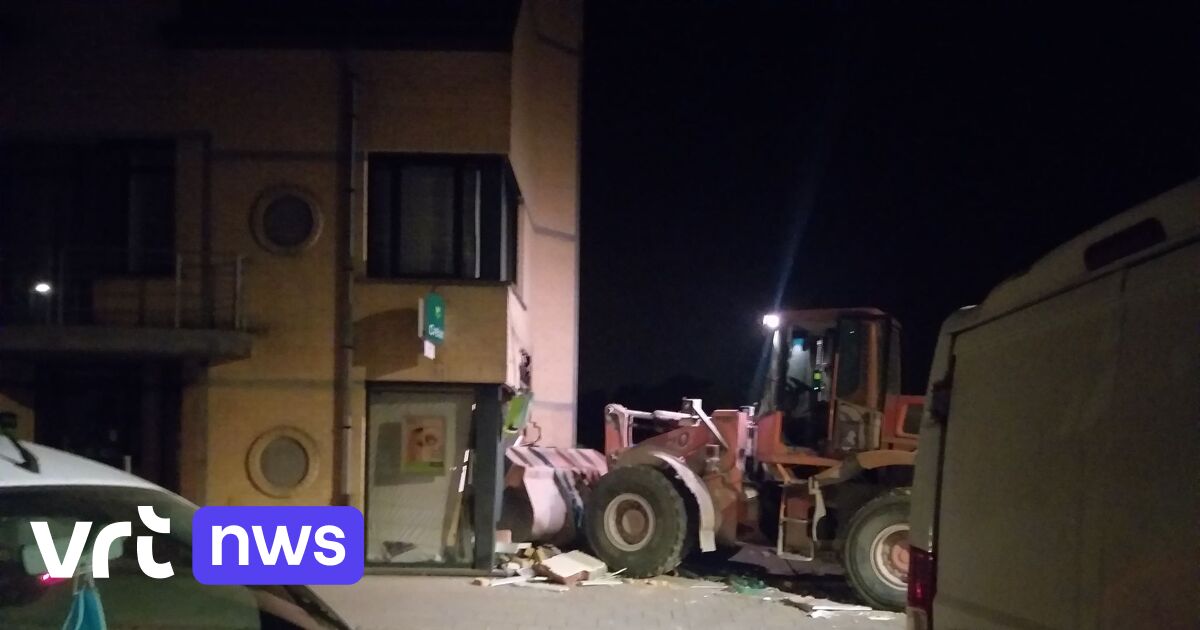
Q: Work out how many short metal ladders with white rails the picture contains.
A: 1